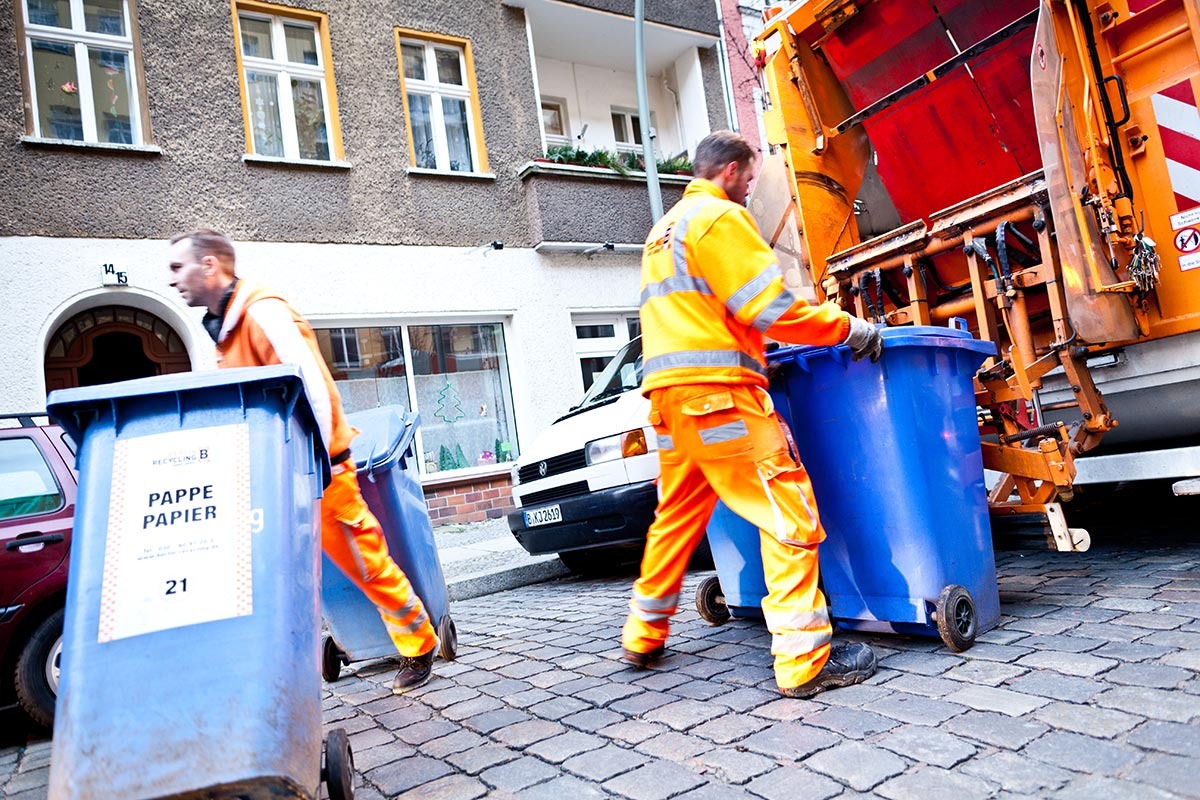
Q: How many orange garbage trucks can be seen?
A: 1